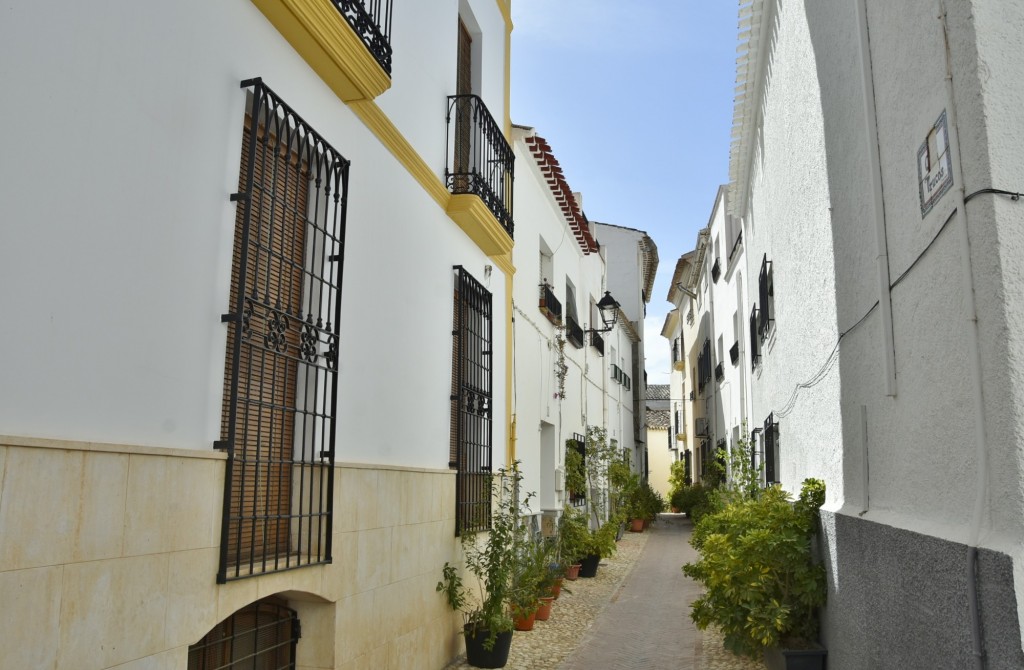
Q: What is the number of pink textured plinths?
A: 0